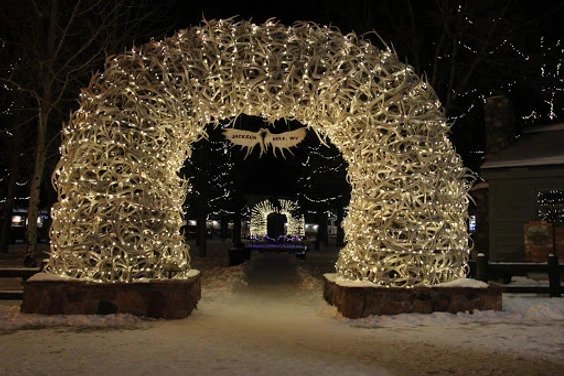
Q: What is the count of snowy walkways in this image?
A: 1